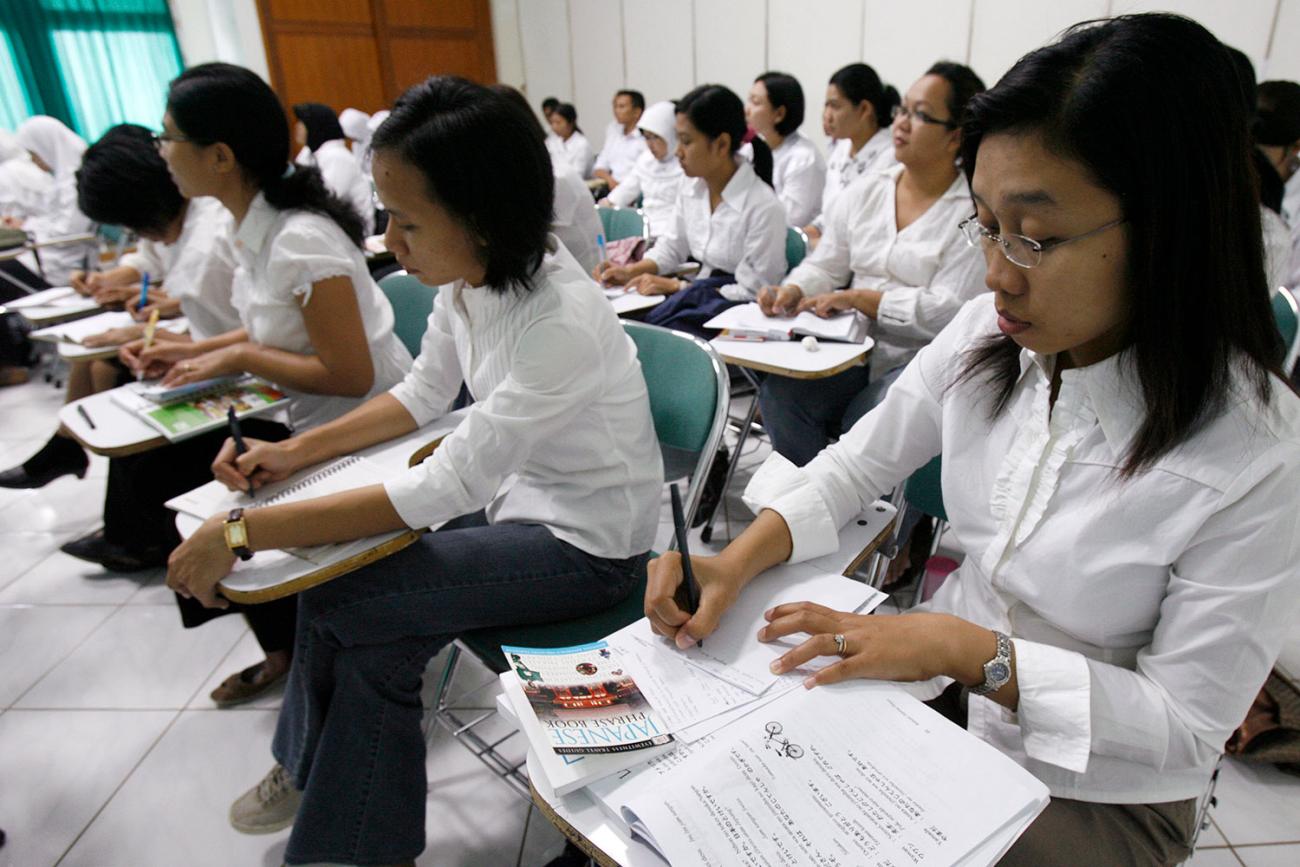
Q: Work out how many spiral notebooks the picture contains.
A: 1